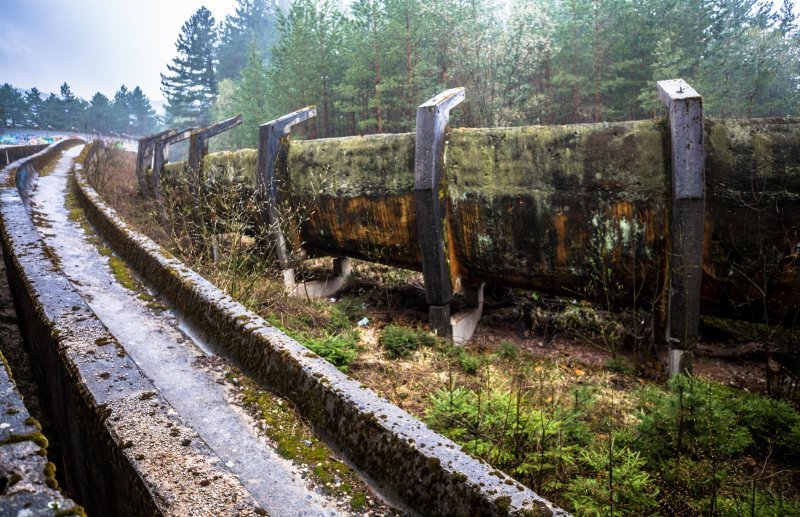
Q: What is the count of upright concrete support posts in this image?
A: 6